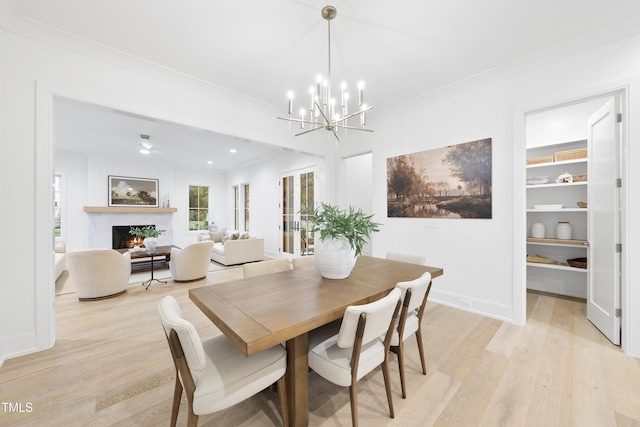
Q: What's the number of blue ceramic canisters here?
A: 0